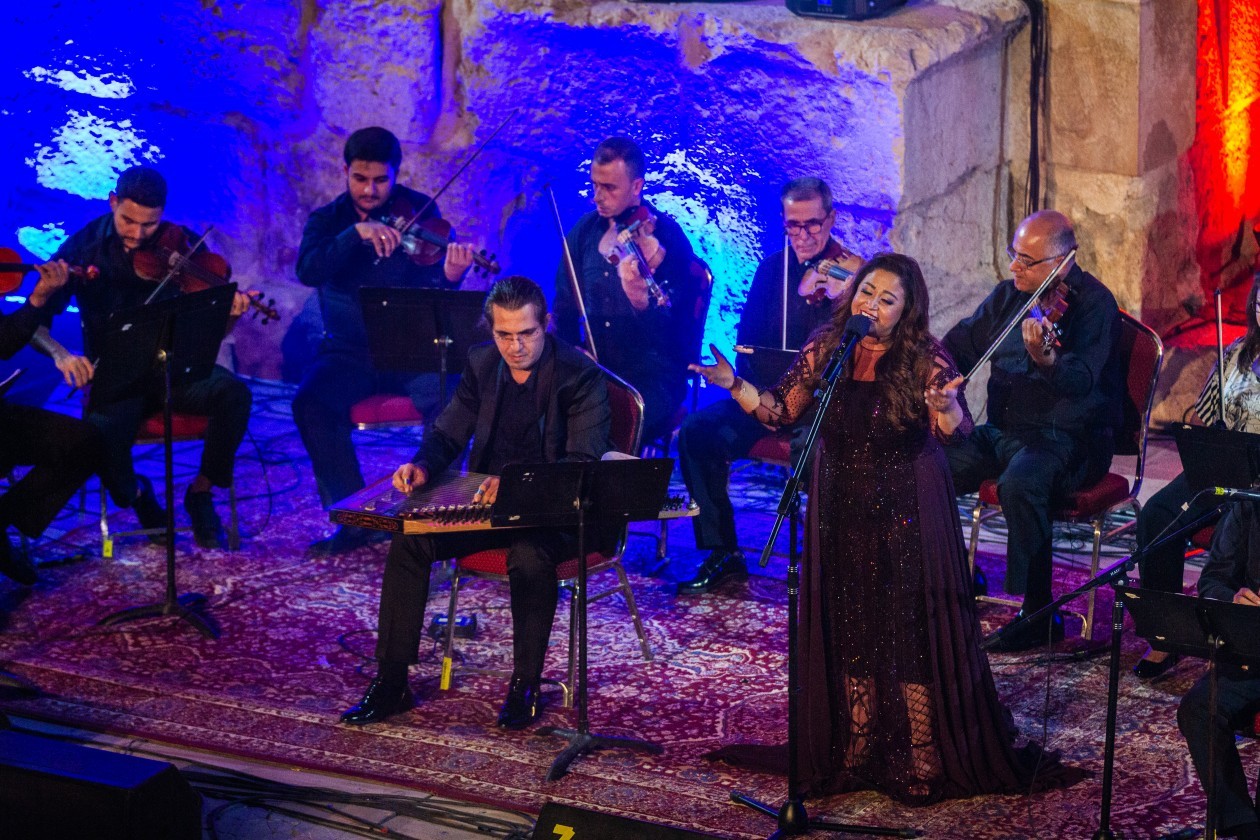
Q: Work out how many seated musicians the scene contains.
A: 9